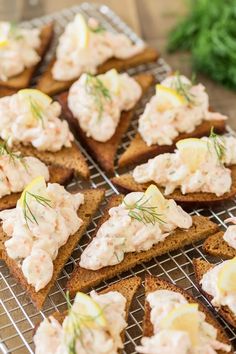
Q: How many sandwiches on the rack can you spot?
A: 13